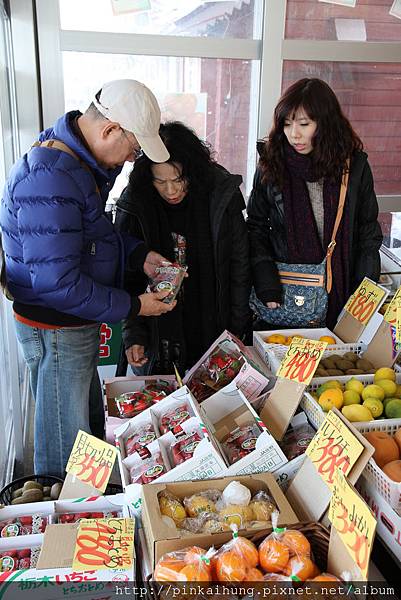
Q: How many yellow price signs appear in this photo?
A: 7